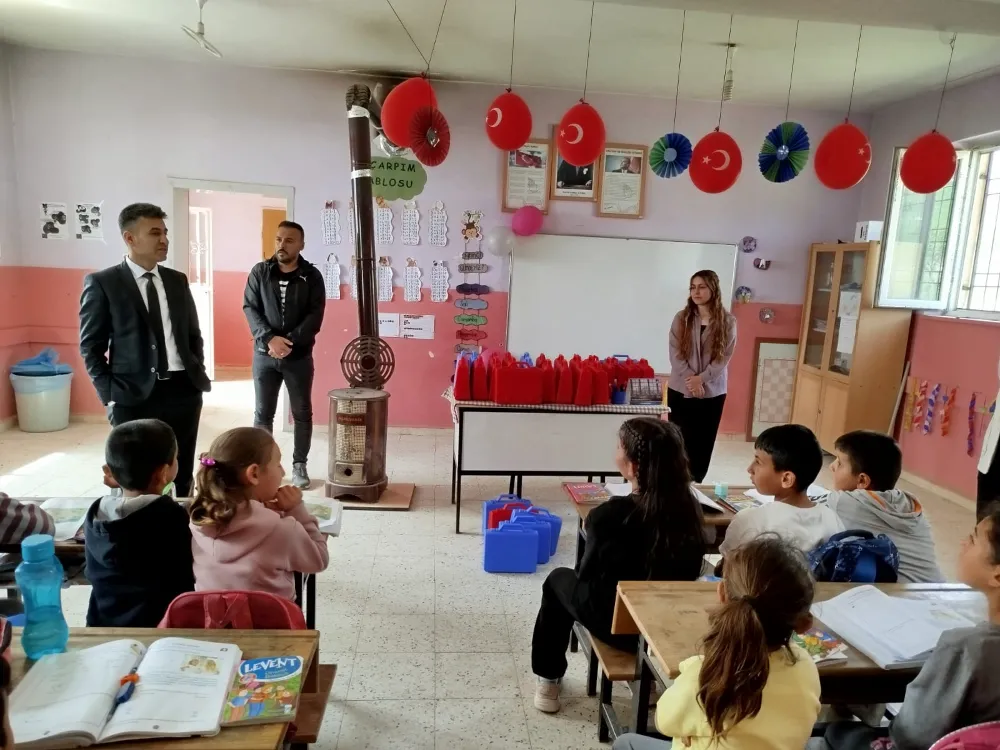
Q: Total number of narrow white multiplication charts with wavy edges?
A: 10